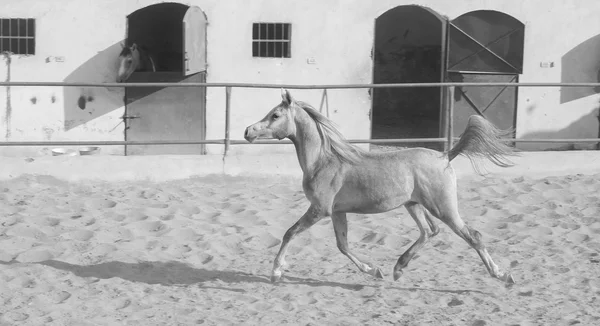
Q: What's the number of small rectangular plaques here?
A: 3